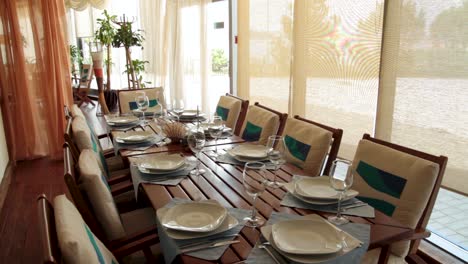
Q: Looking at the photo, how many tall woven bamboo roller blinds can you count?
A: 3